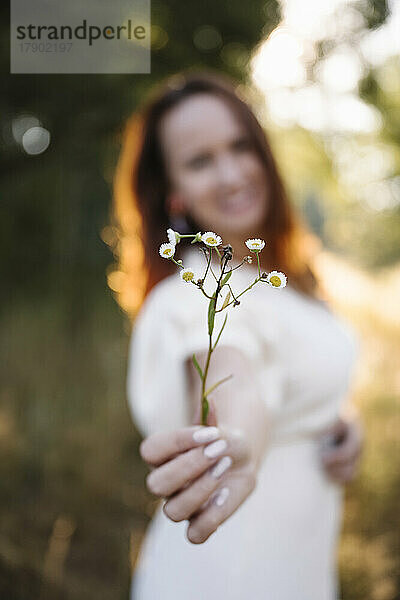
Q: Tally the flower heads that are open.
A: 6